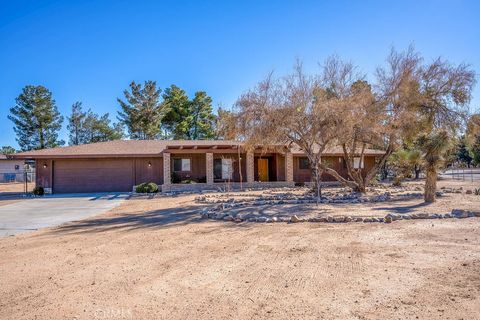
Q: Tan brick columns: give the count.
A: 4